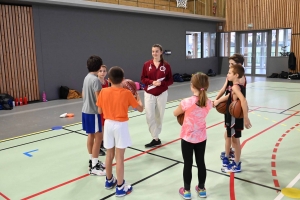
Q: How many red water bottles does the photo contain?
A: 3